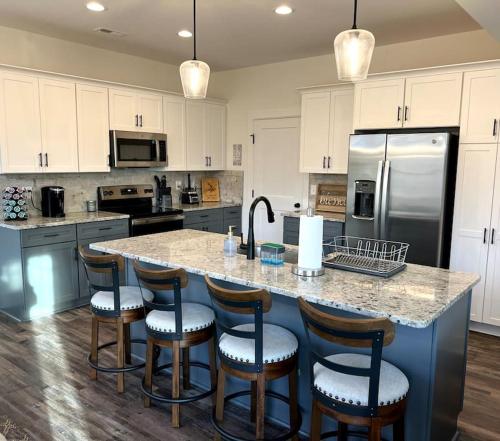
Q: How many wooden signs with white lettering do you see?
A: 1